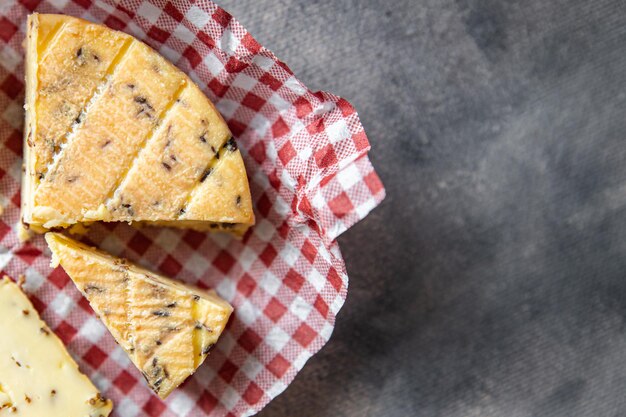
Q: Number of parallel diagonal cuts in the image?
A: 4